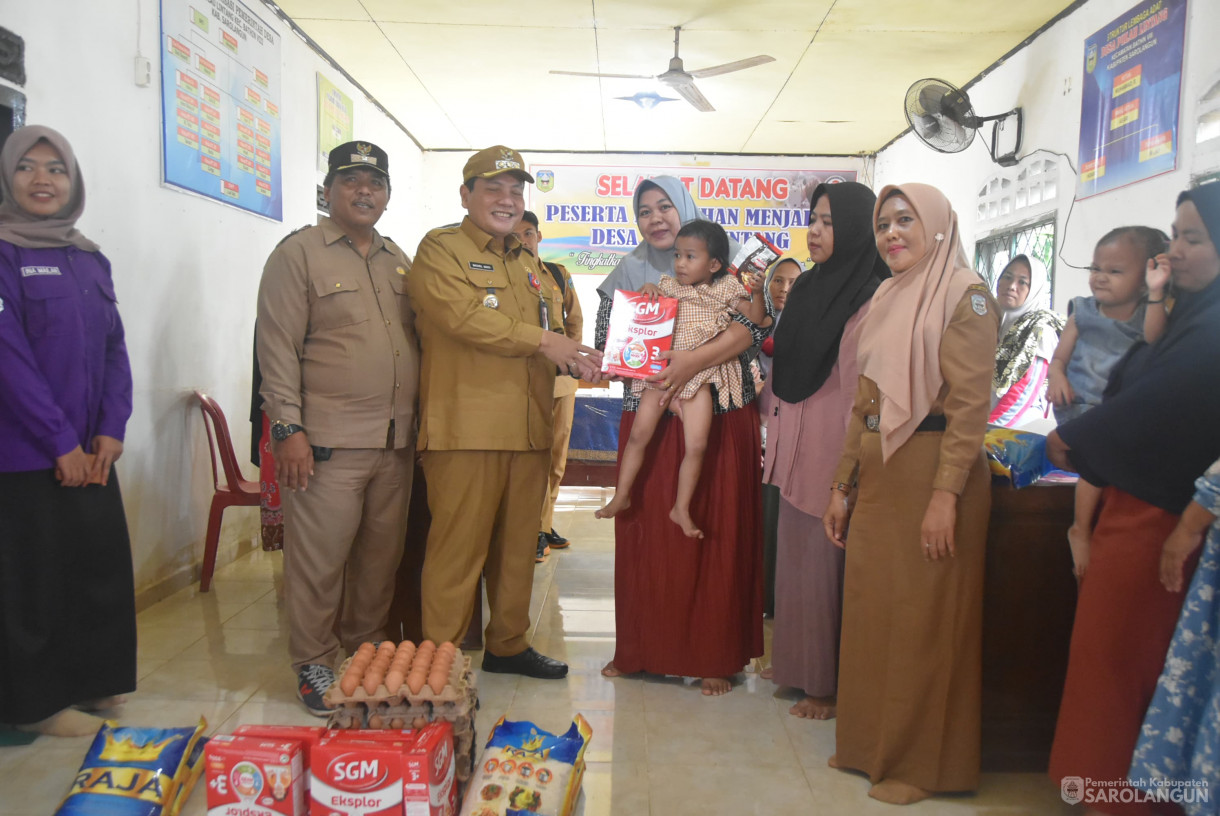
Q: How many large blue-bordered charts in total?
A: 2